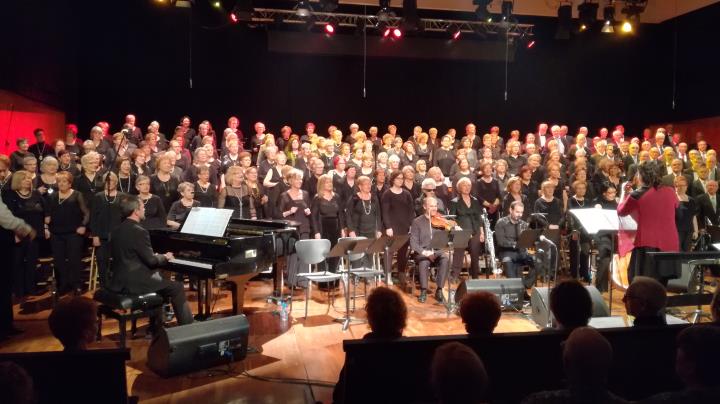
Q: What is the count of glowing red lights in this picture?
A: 6